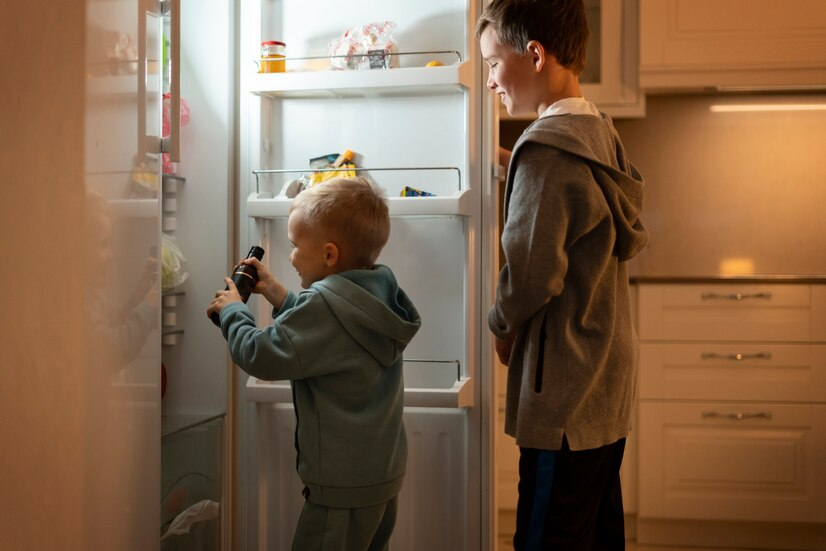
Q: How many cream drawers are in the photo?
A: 3